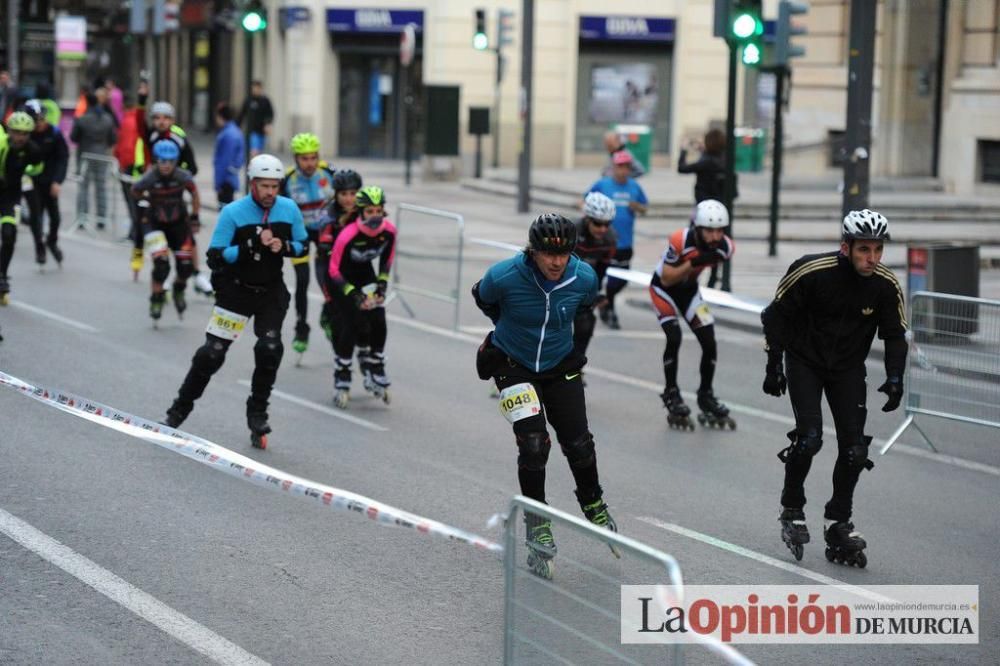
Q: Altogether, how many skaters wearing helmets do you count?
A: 12